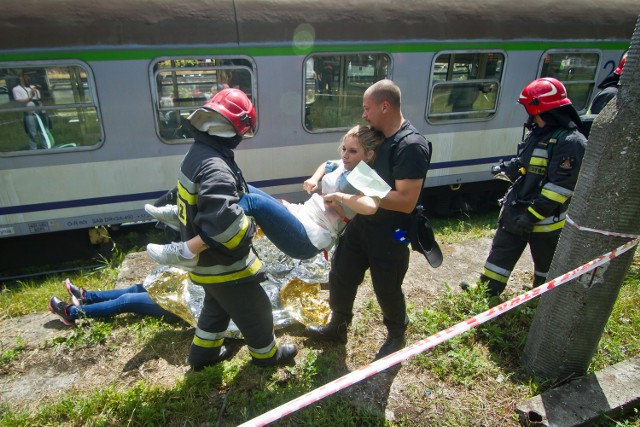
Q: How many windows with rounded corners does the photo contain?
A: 5